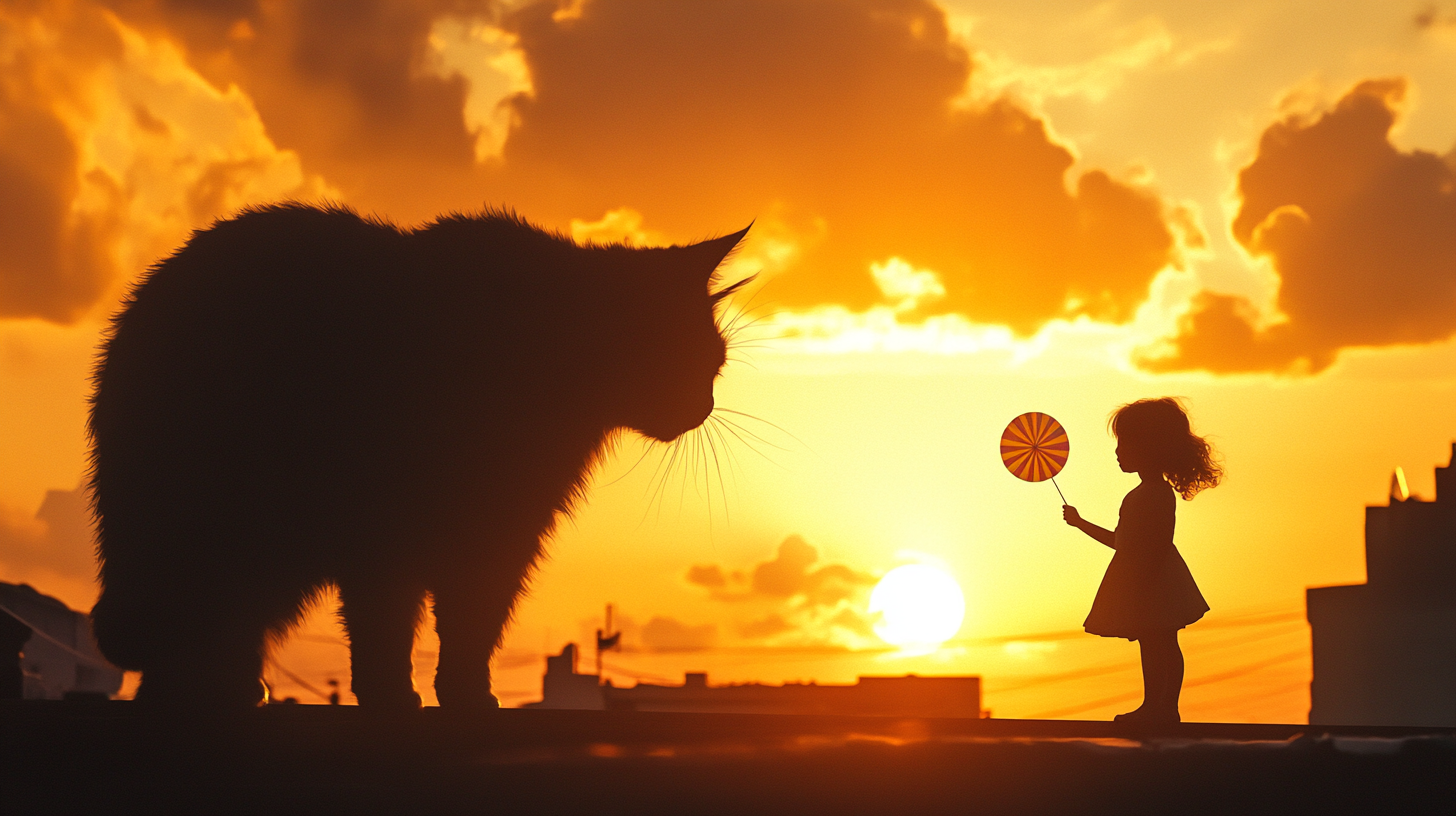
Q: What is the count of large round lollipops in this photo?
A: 1